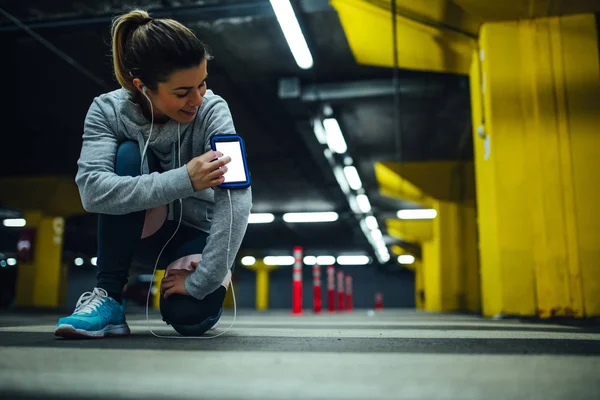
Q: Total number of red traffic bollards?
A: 6